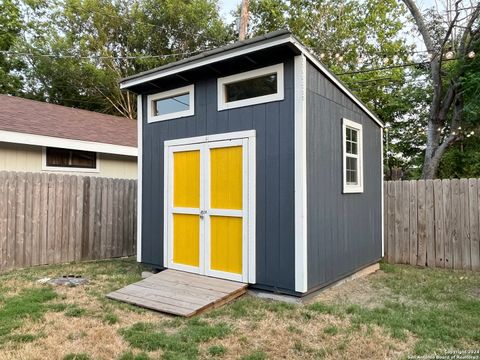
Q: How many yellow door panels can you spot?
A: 4